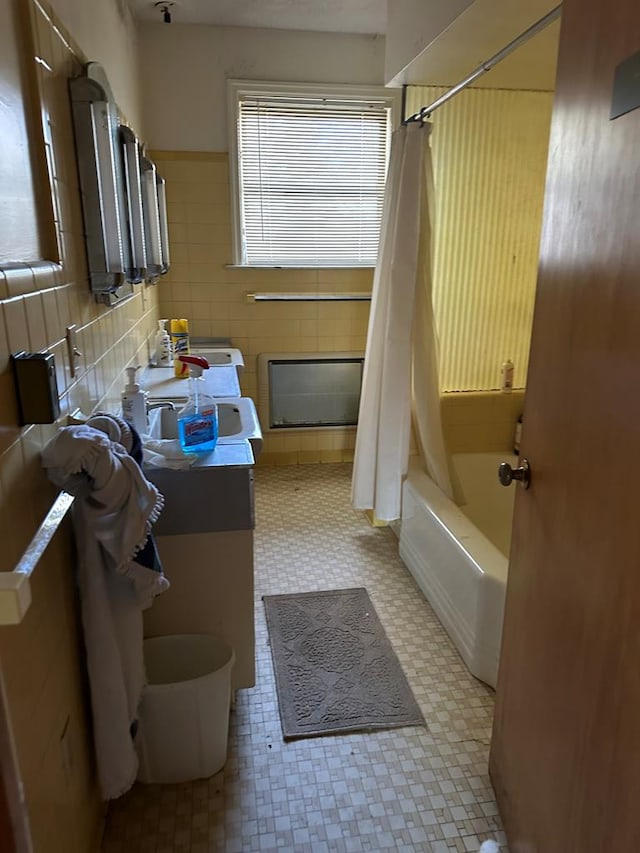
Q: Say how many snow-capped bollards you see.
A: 0